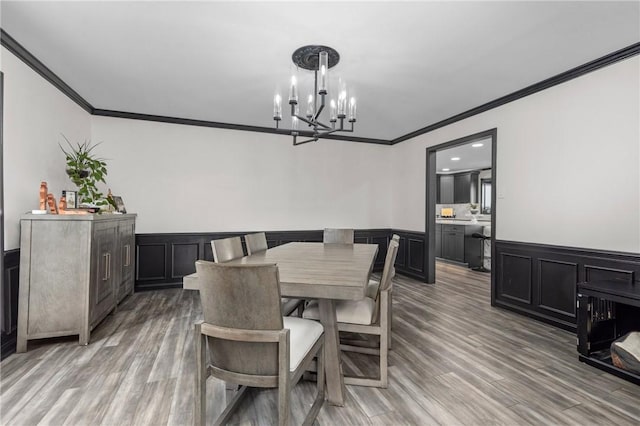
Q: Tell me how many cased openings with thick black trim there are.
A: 1